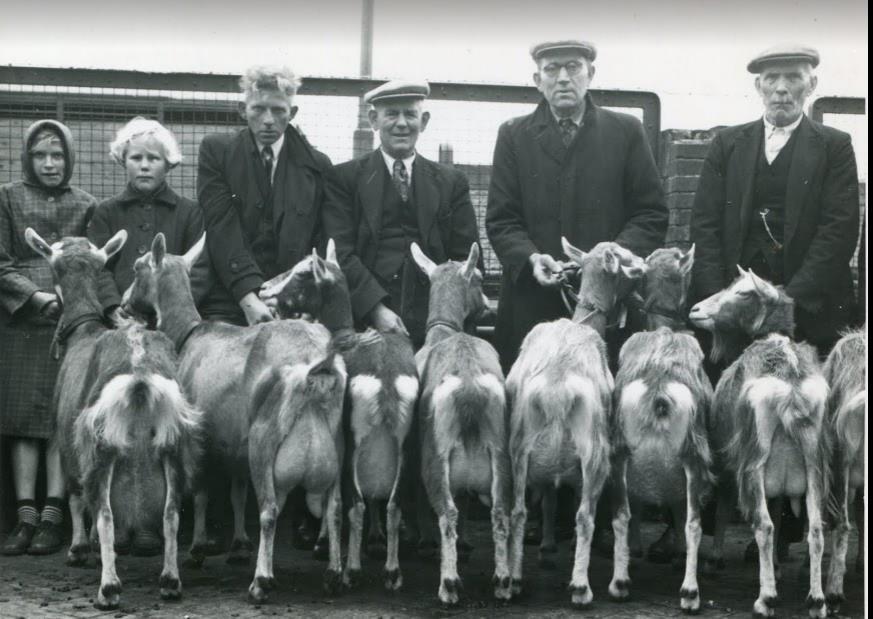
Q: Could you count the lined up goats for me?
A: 8